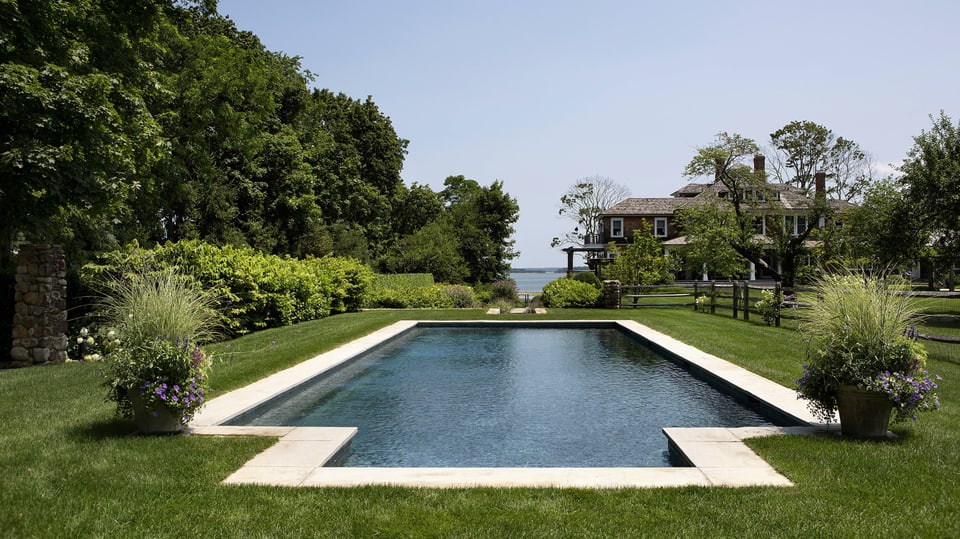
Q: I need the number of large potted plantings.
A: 2